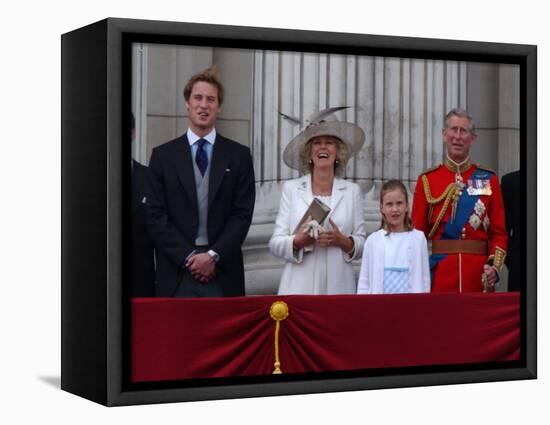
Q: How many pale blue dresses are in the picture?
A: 1